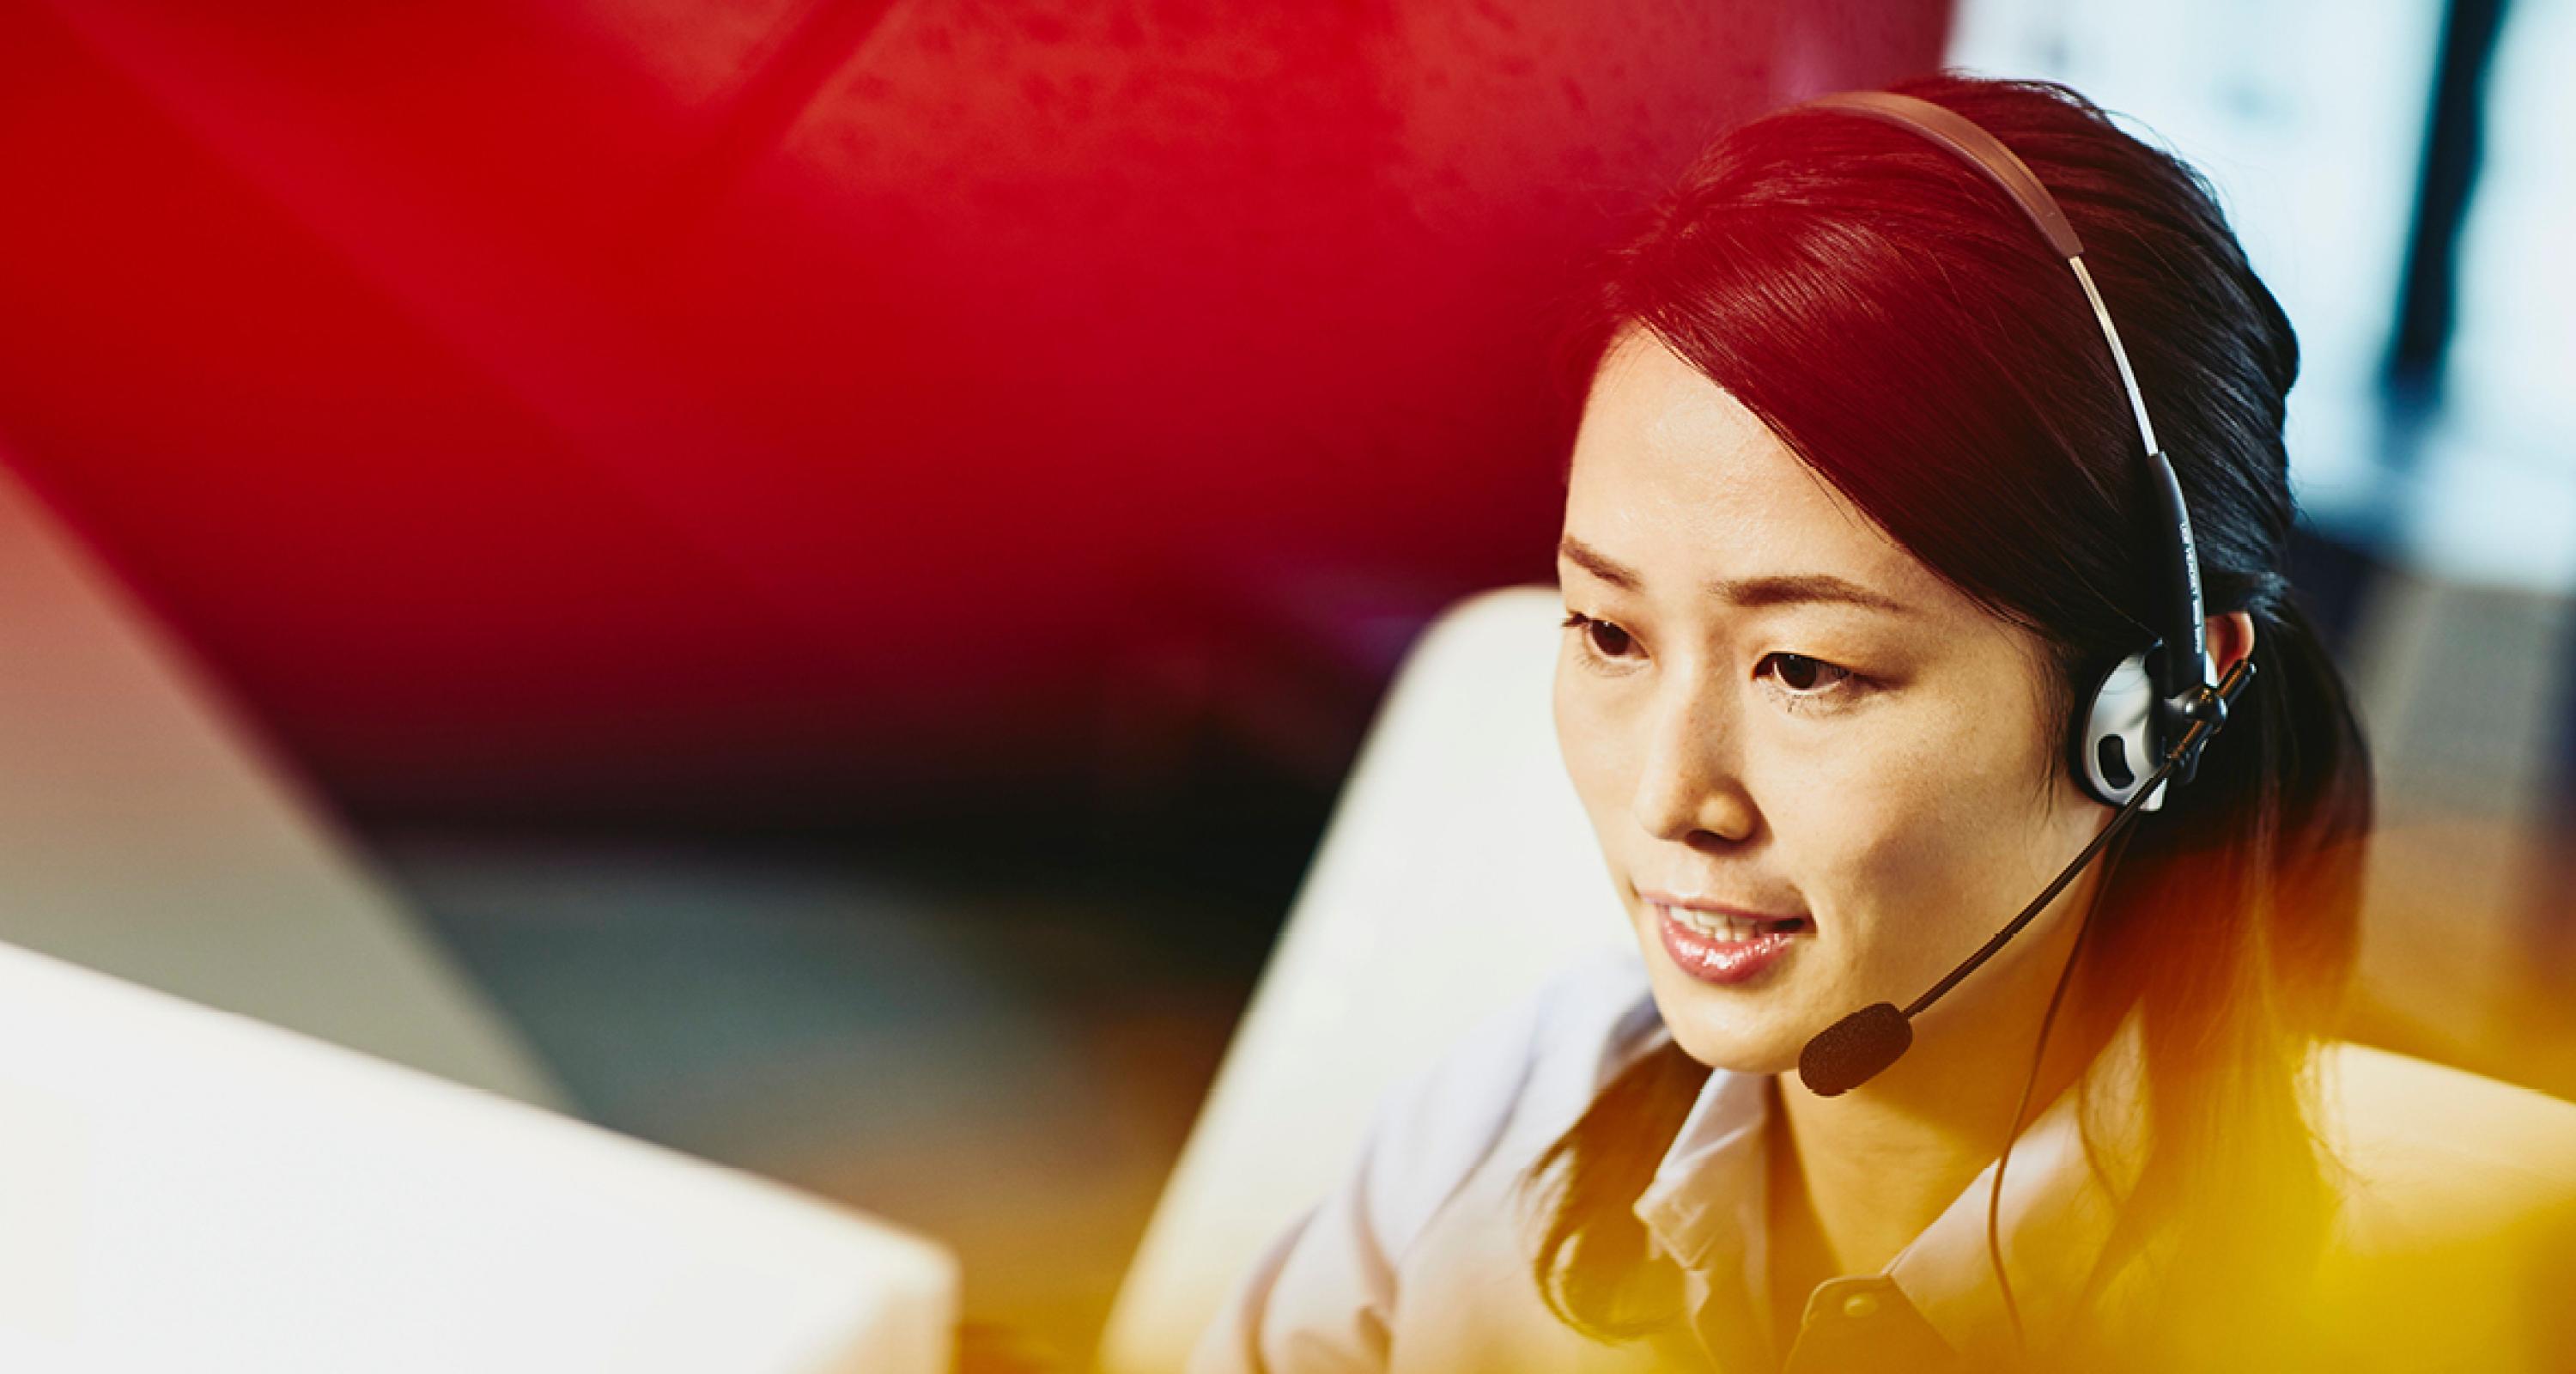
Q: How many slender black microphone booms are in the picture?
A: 1